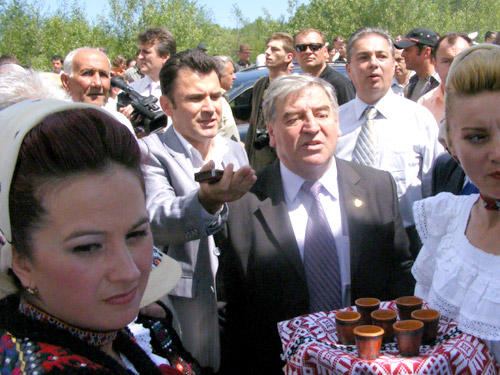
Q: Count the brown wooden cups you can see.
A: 7